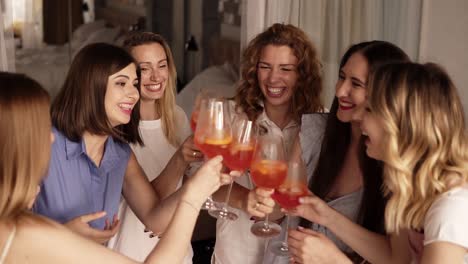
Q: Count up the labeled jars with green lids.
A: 0